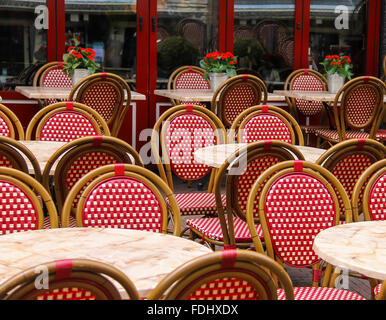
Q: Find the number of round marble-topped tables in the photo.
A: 4